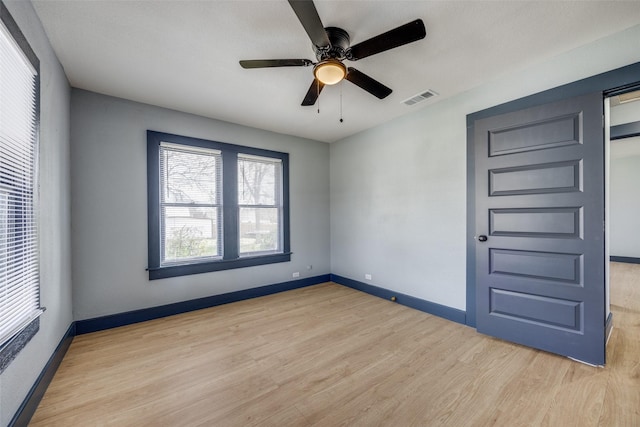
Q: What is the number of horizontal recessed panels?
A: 5